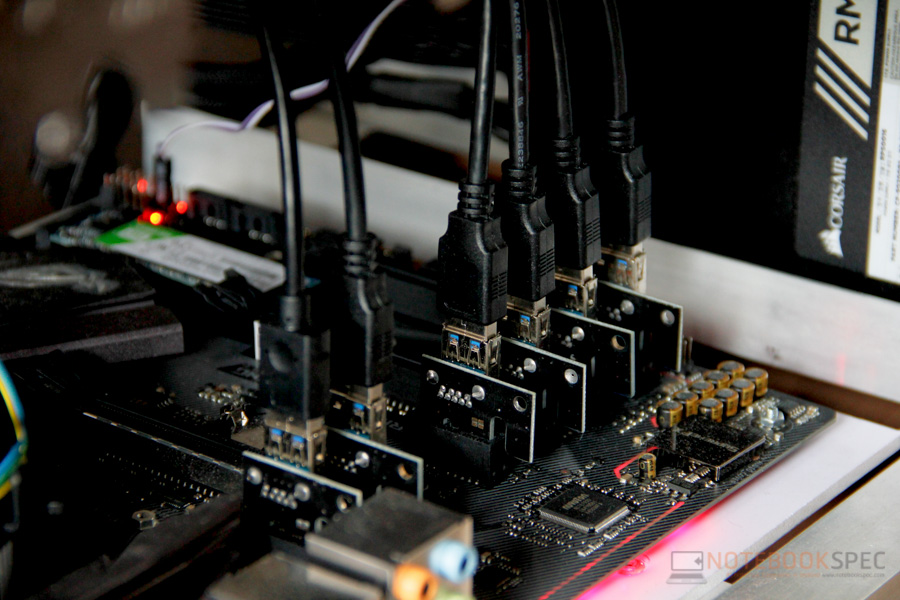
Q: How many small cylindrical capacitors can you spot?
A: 10